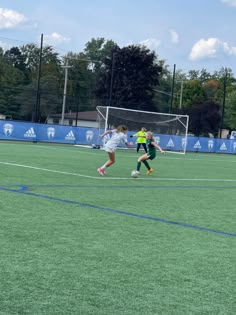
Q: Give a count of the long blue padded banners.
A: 1